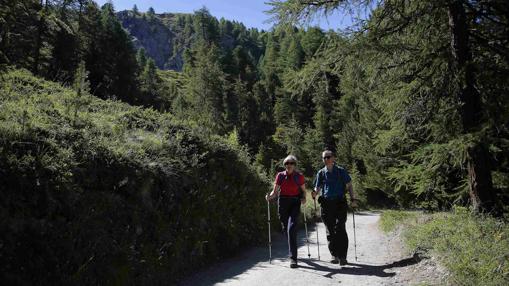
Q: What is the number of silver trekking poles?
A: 4